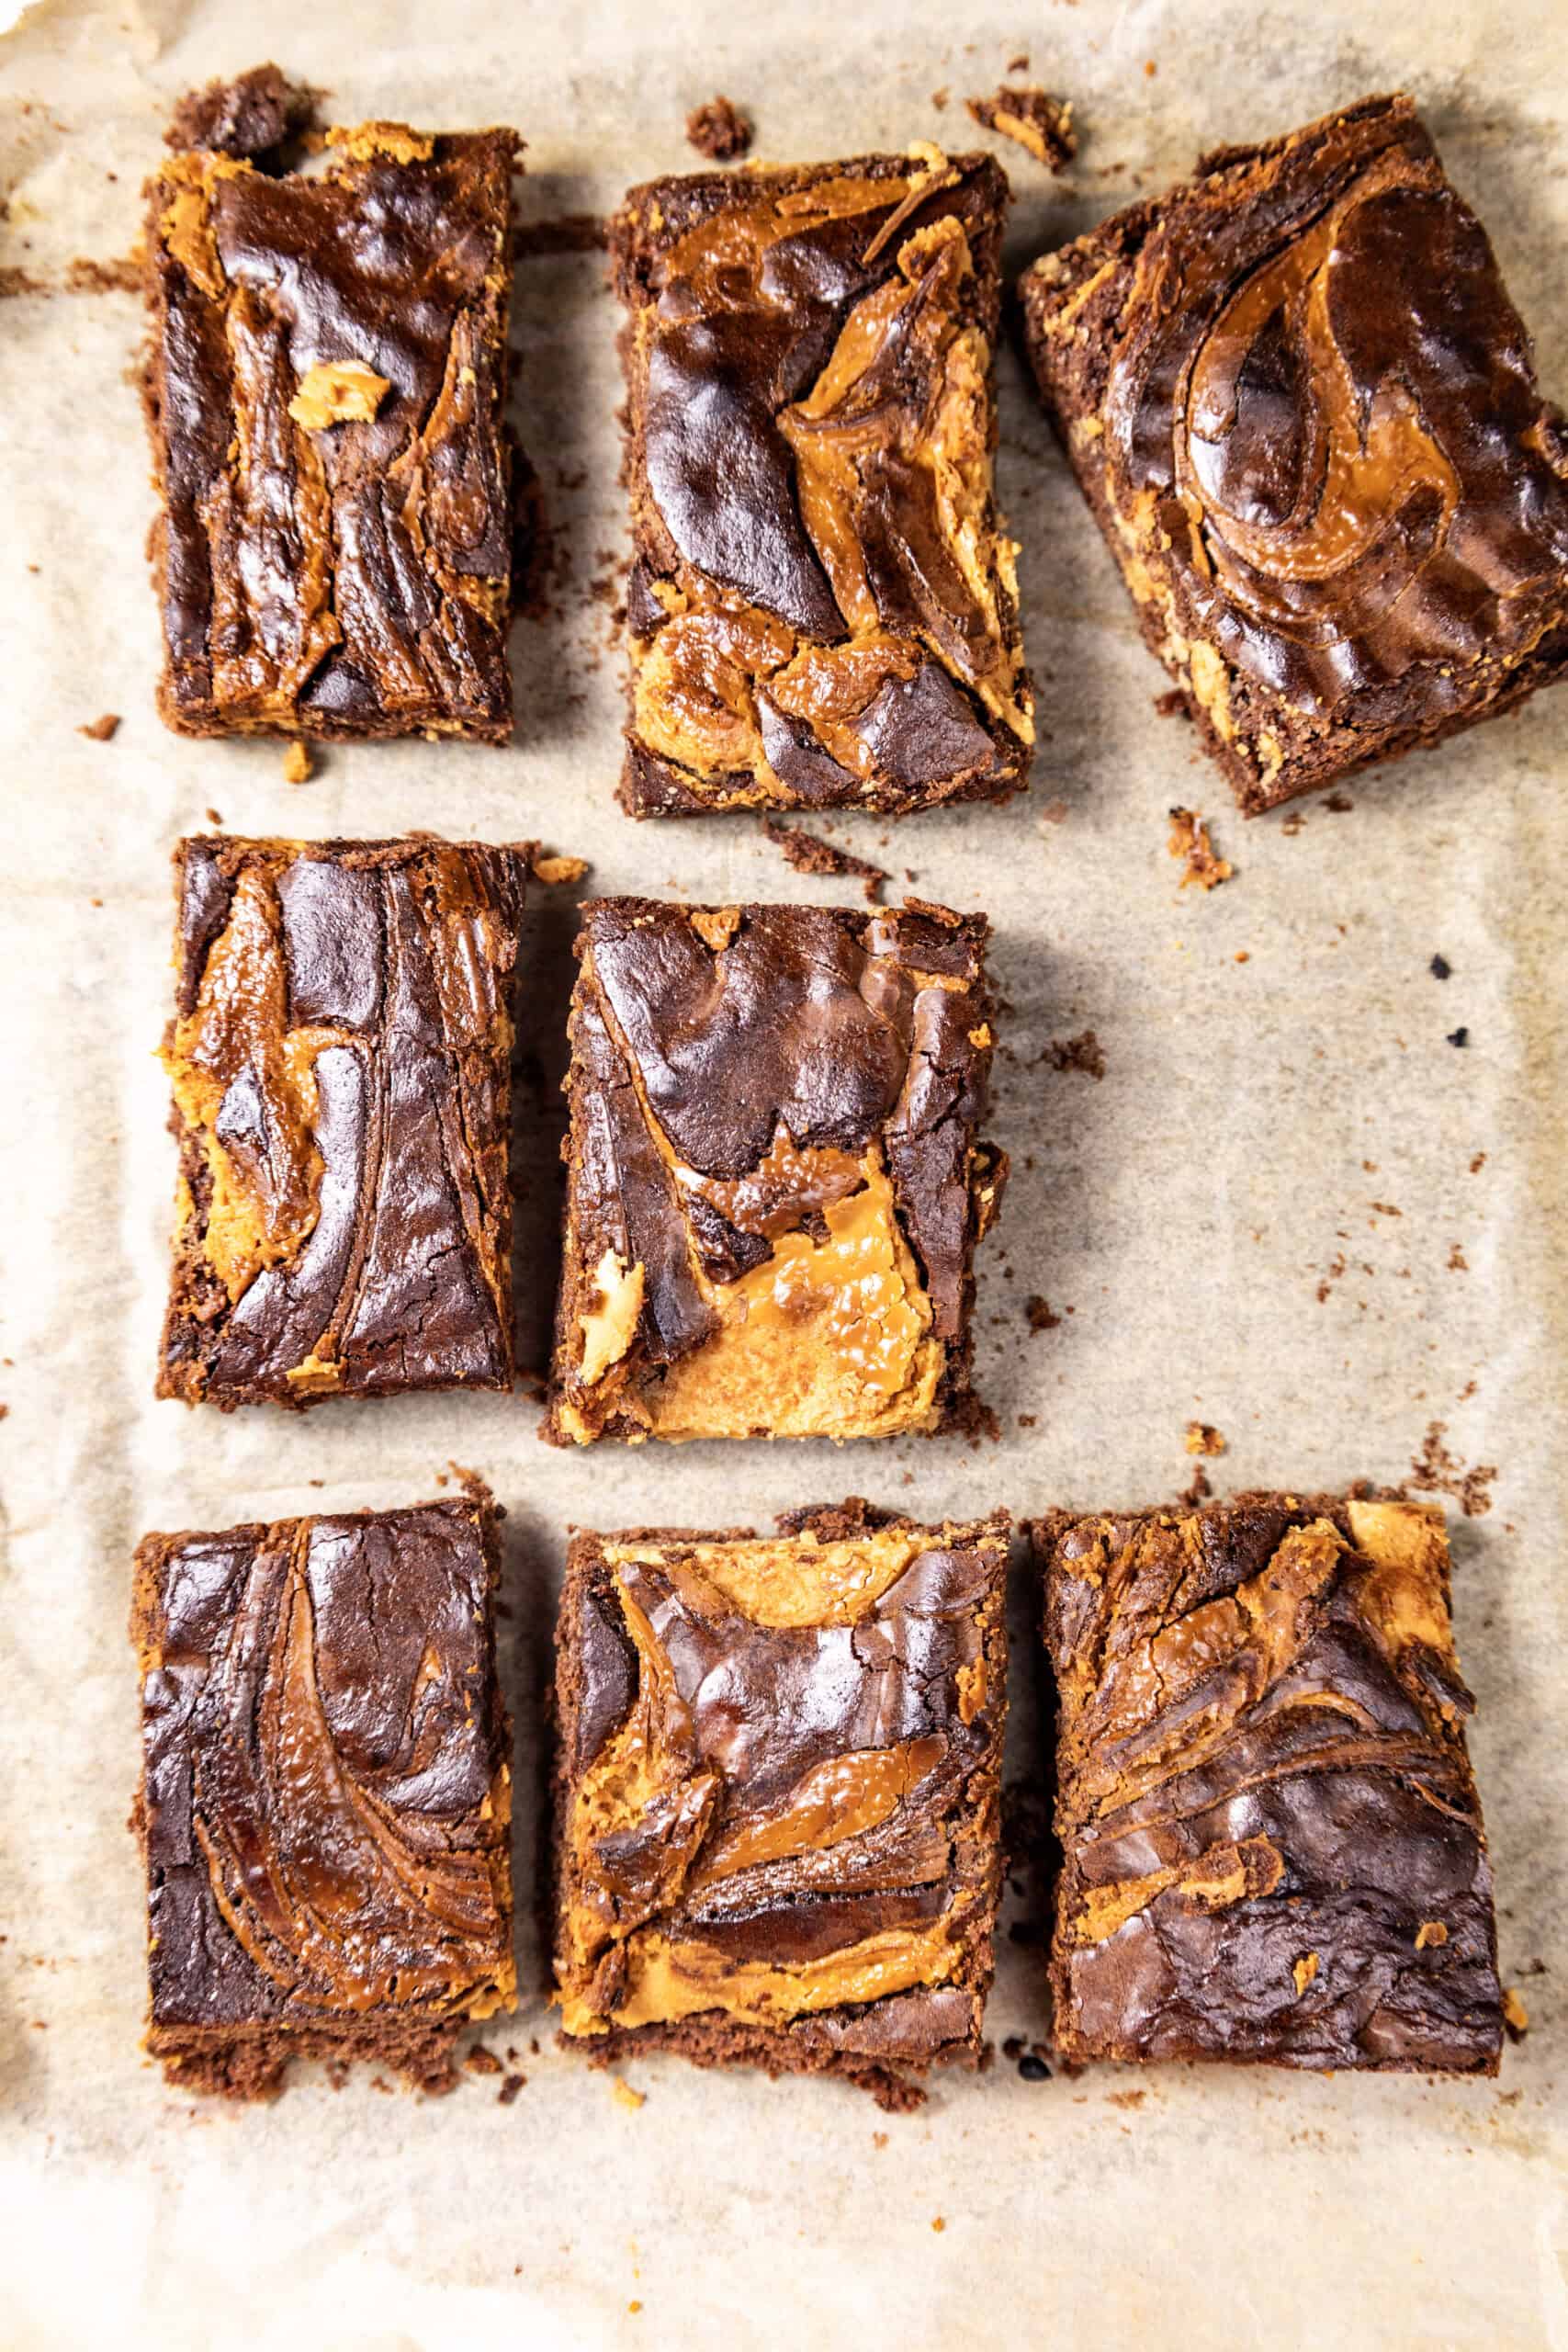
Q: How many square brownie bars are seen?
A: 8